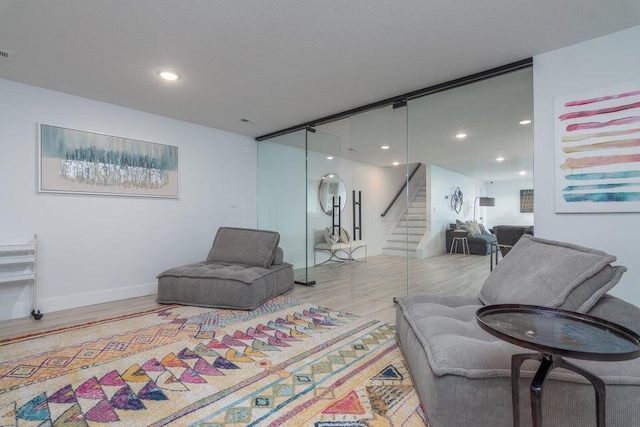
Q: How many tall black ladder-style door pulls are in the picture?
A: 2